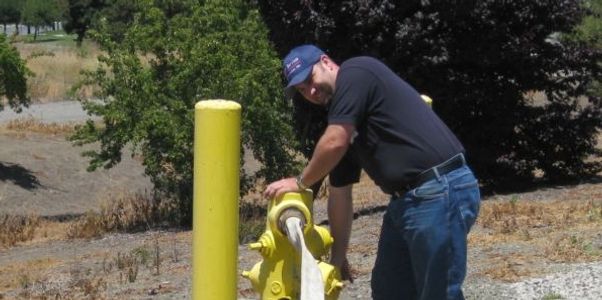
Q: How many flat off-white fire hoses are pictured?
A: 1